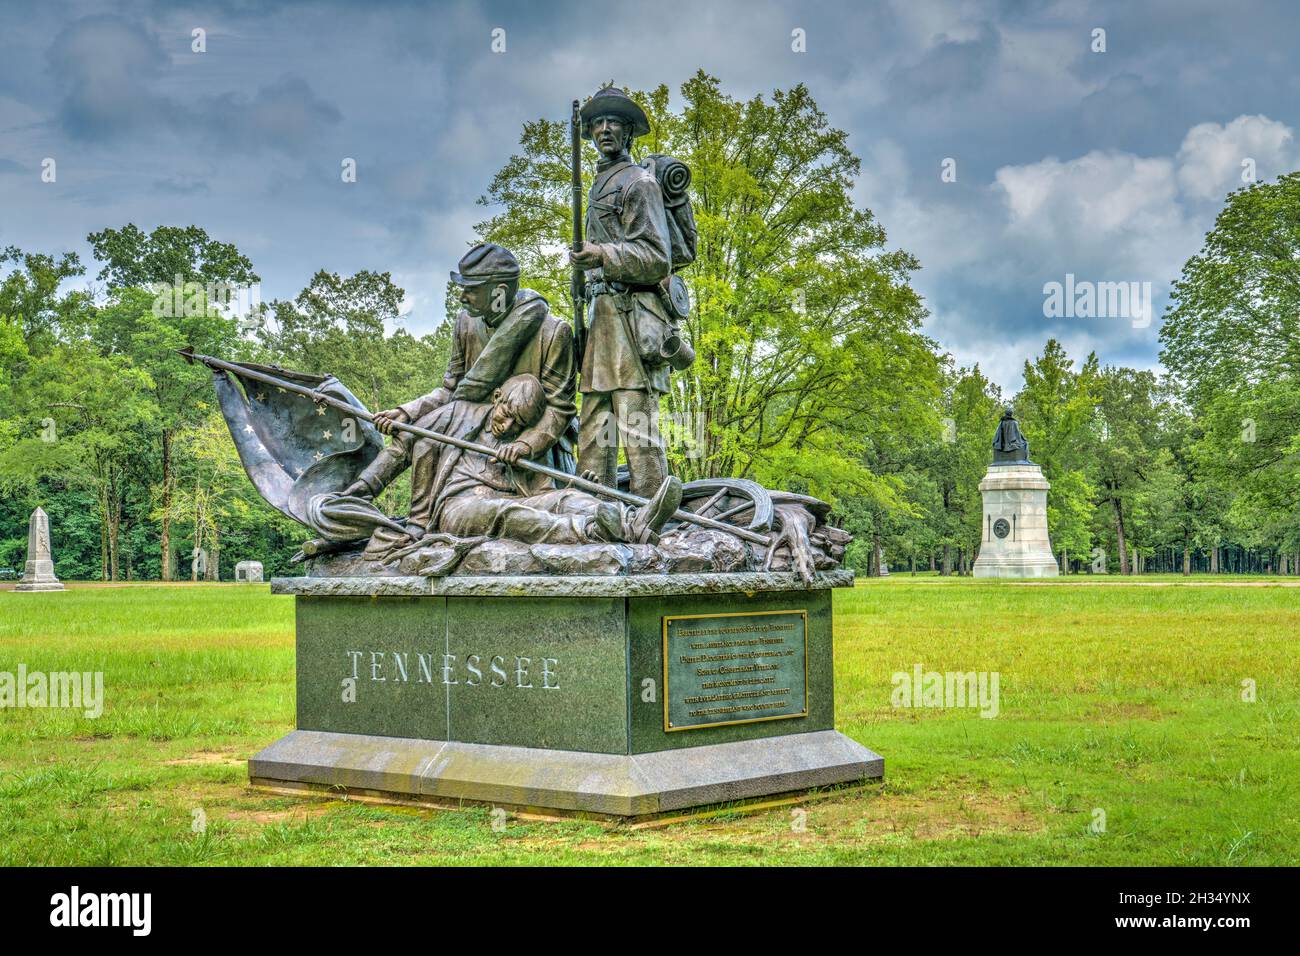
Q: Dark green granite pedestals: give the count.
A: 1